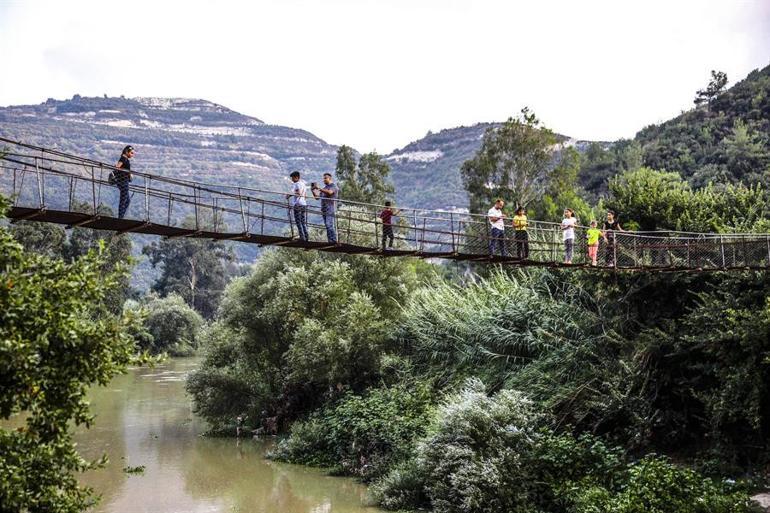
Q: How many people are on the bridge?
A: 9